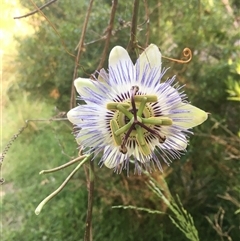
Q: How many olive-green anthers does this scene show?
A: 5